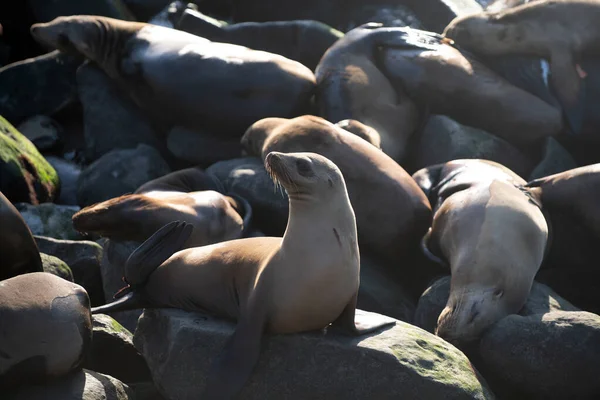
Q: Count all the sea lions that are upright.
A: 1